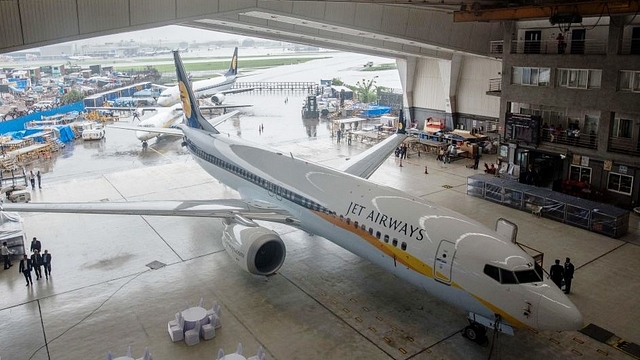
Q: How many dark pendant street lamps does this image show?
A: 0